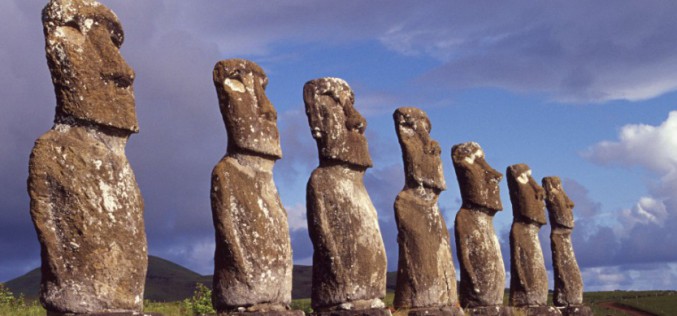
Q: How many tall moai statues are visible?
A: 7